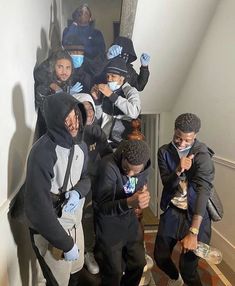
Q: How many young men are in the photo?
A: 9